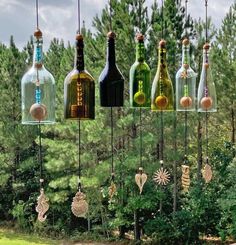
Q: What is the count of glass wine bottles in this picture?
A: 7